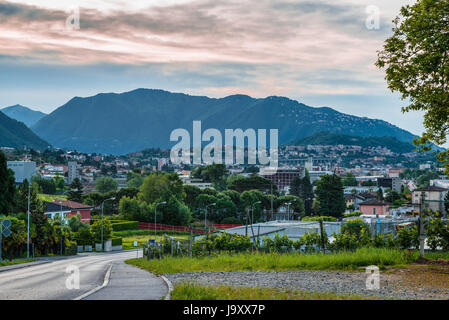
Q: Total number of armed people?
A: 0